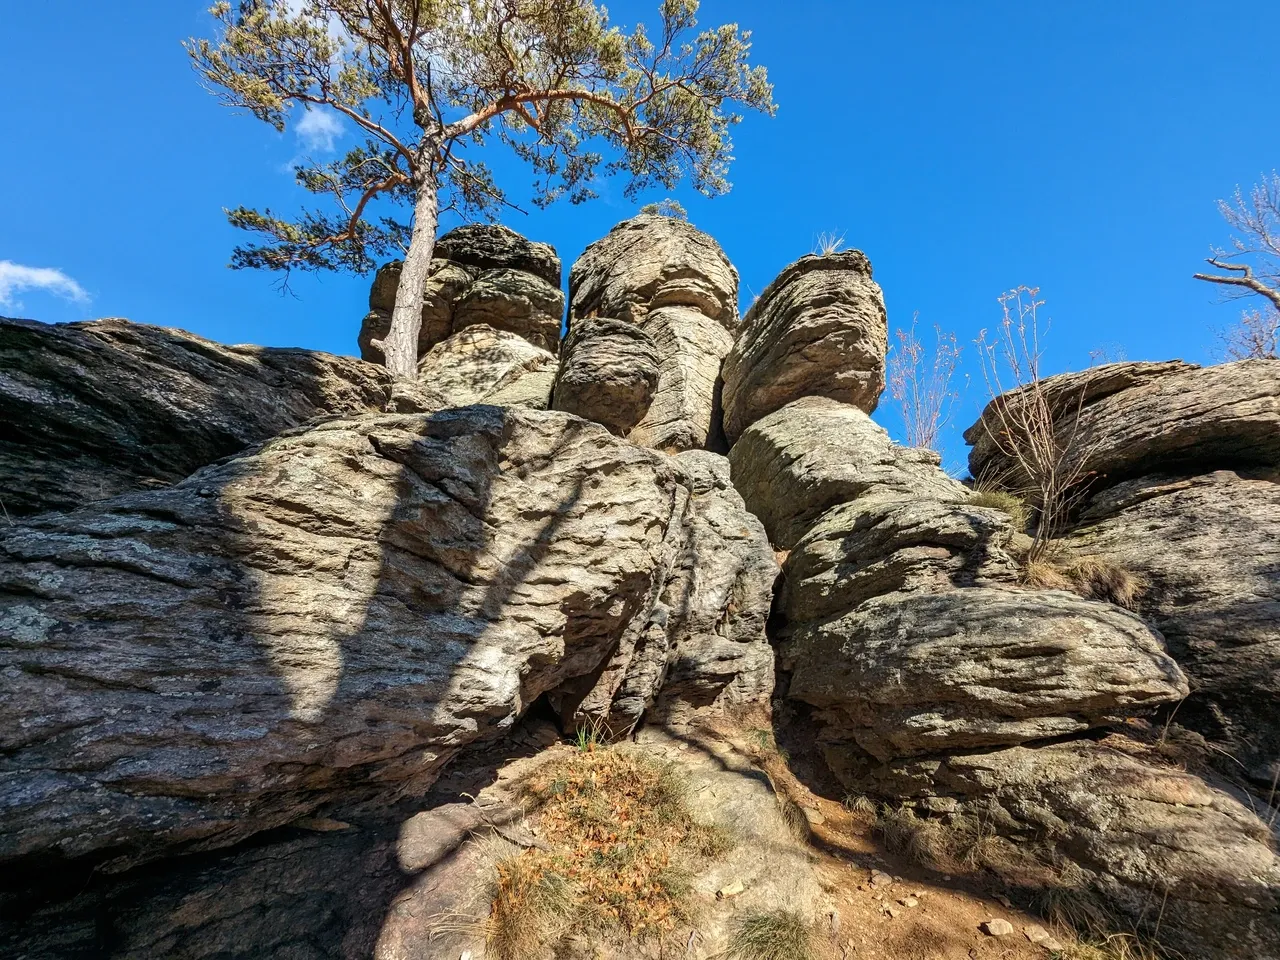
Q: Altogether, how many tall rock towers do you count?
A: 3